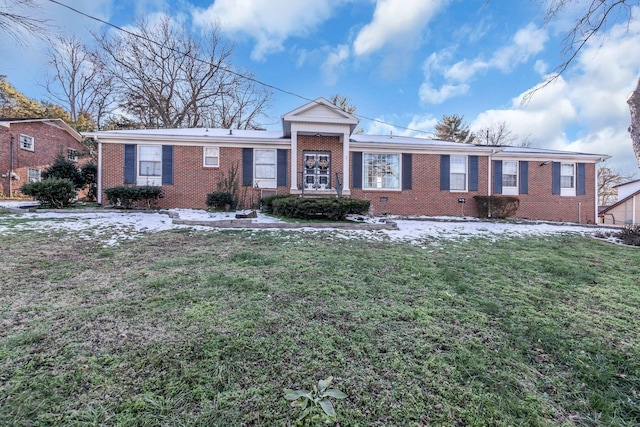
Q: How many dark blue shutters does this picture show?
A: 12